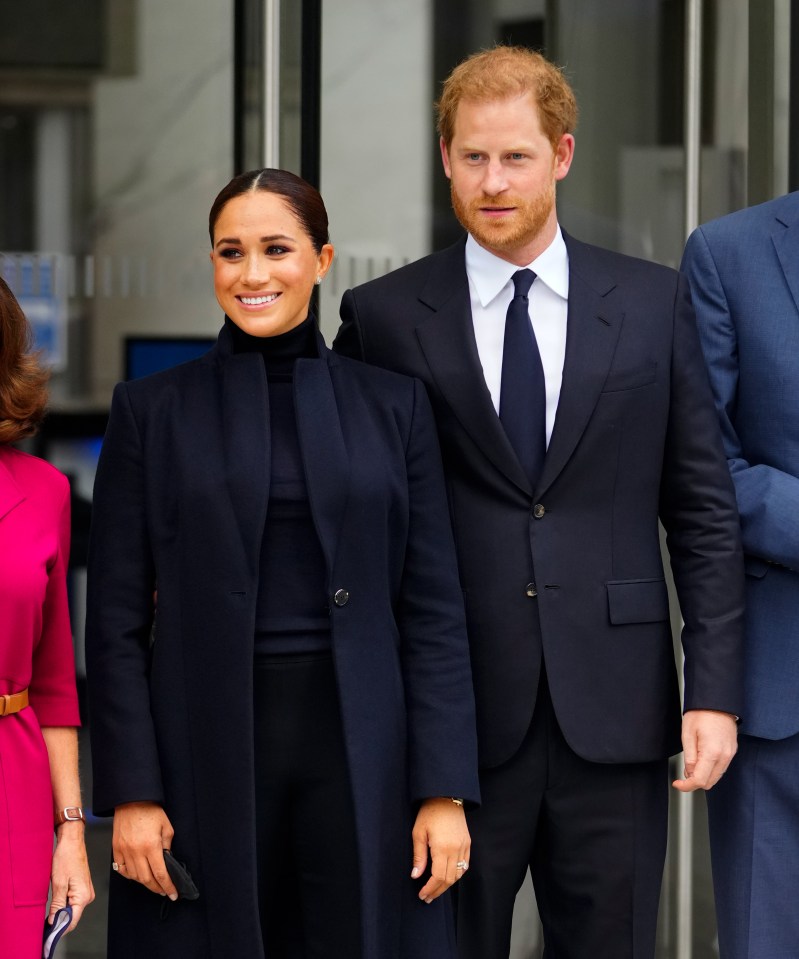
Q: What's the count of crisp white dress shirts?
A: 1